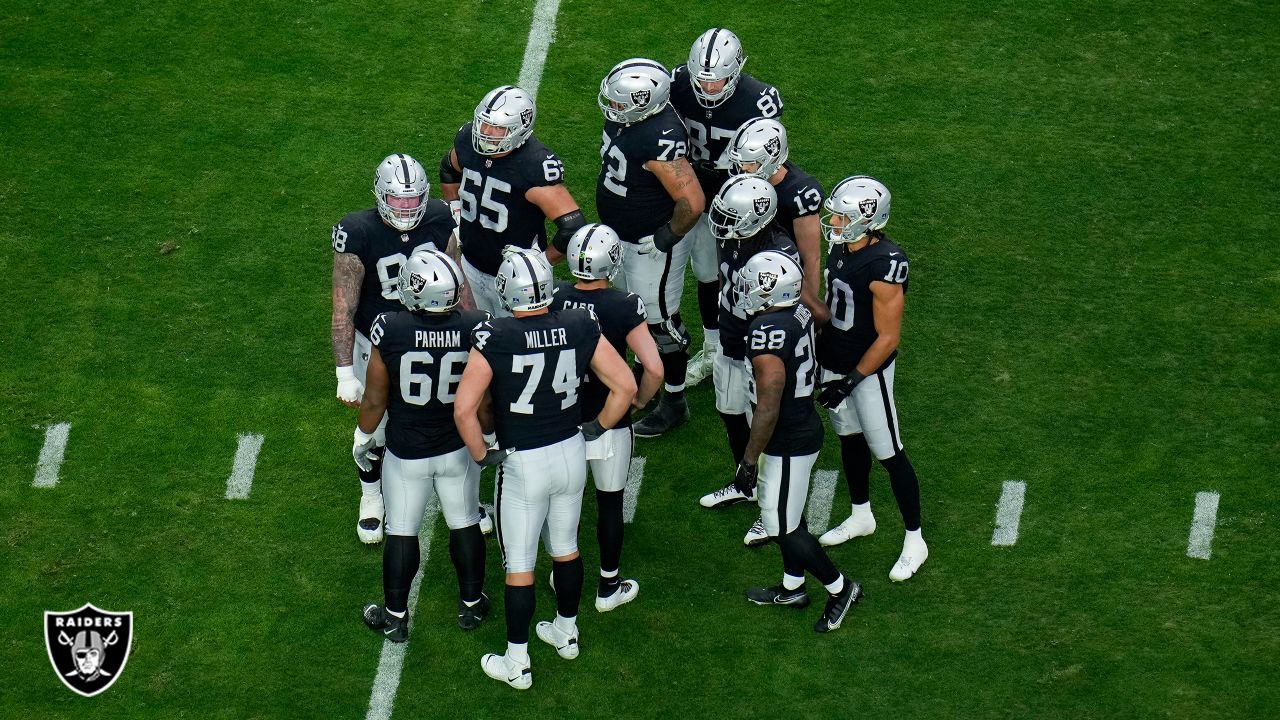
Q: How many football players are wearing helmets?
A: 11